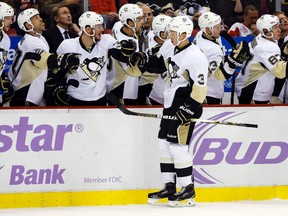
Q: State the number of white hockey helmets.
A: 8